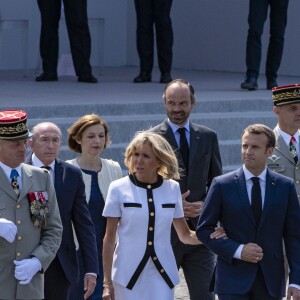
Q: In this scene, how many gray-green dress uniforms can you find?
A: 2